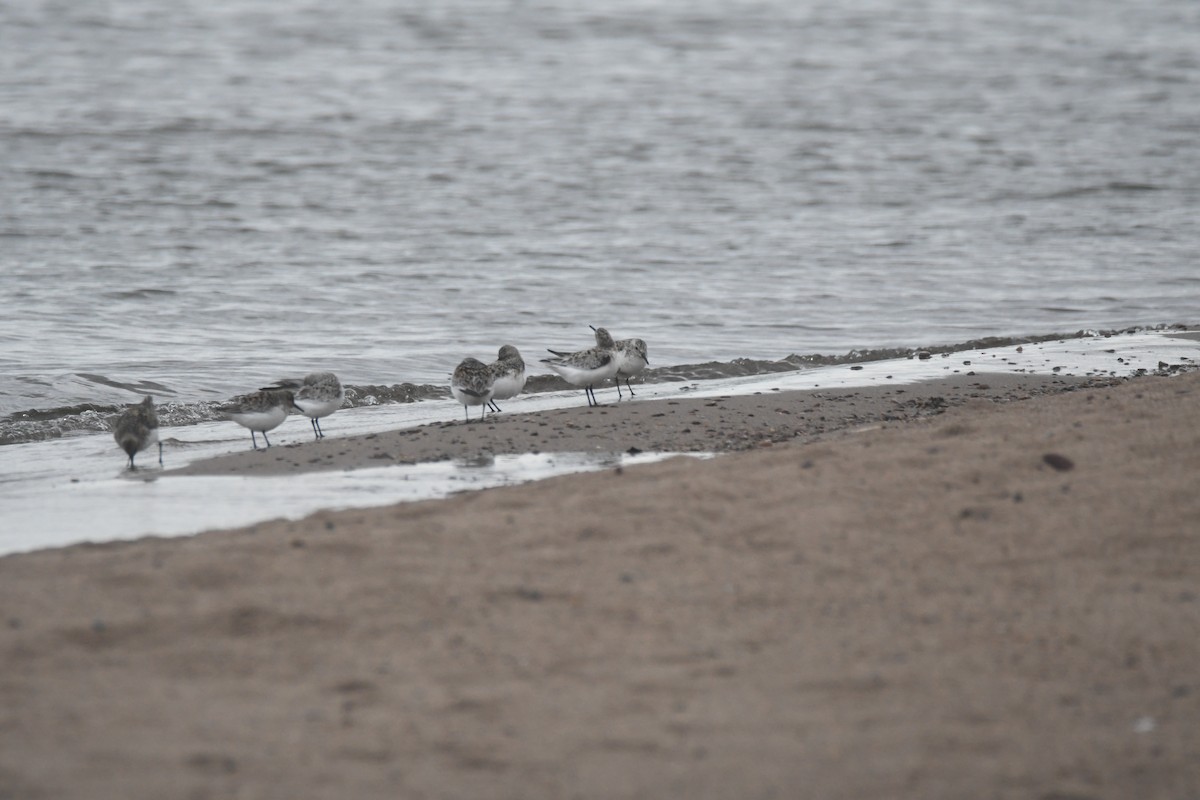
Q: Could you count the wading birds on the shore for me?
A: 7